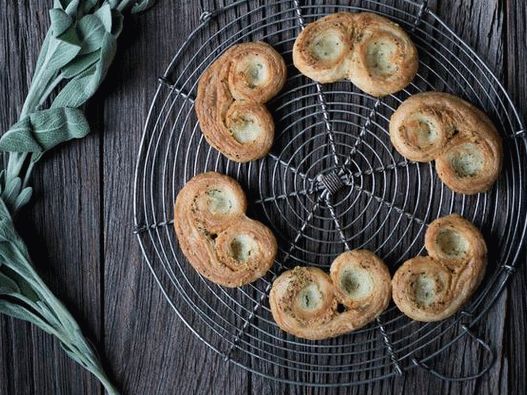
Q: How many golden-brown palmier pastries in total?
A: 6